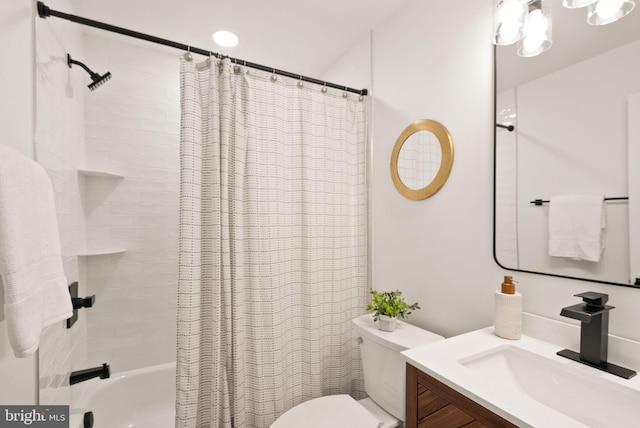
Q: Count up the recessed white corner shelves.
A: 2